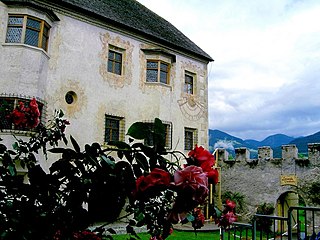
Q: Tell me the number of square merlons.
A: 5